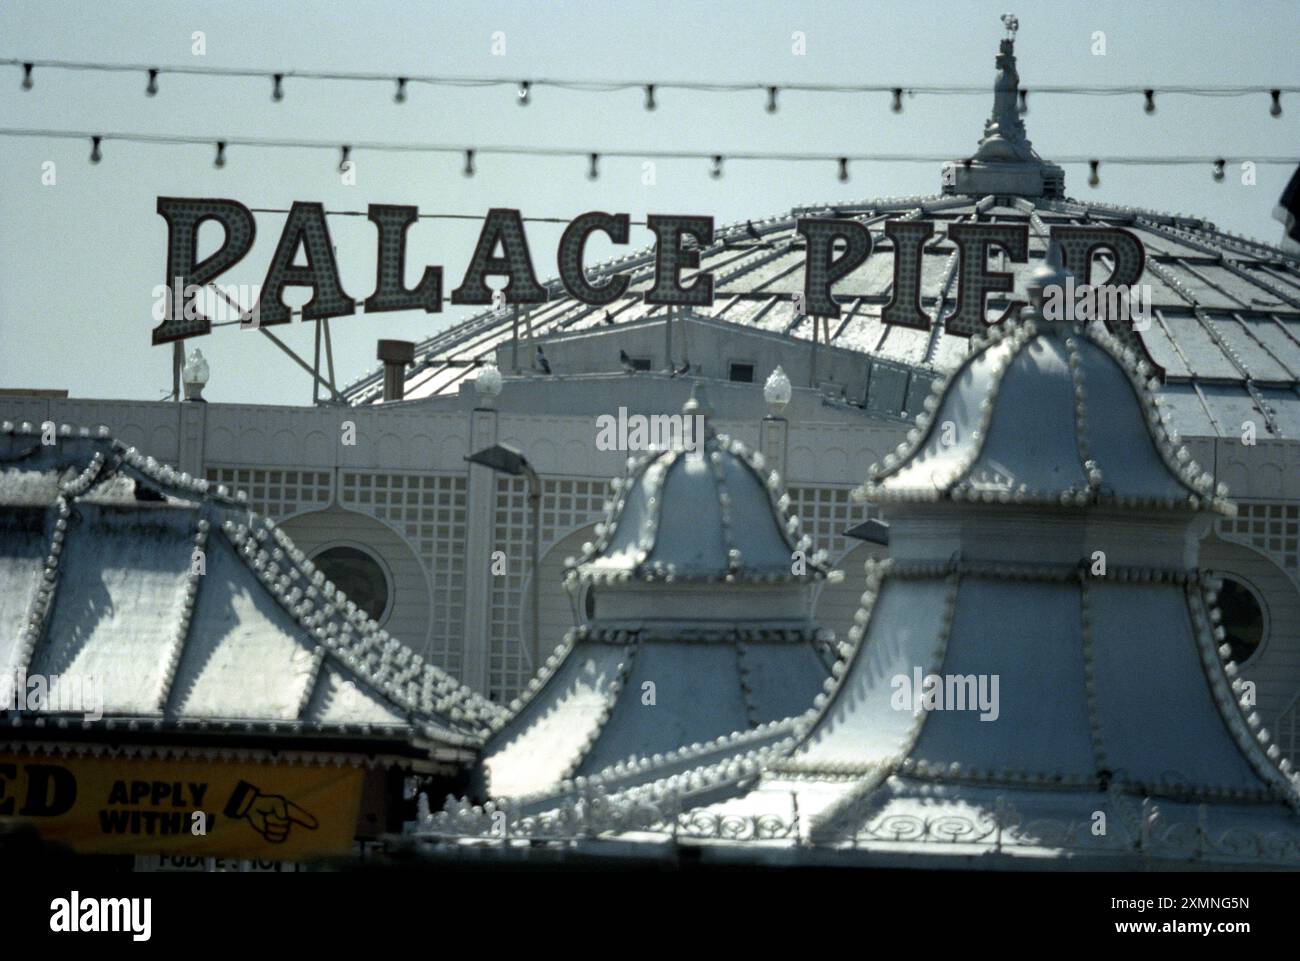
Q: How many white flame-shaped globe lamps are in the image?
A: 3